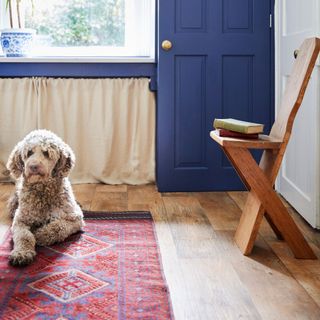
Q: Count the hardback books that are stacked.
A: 2